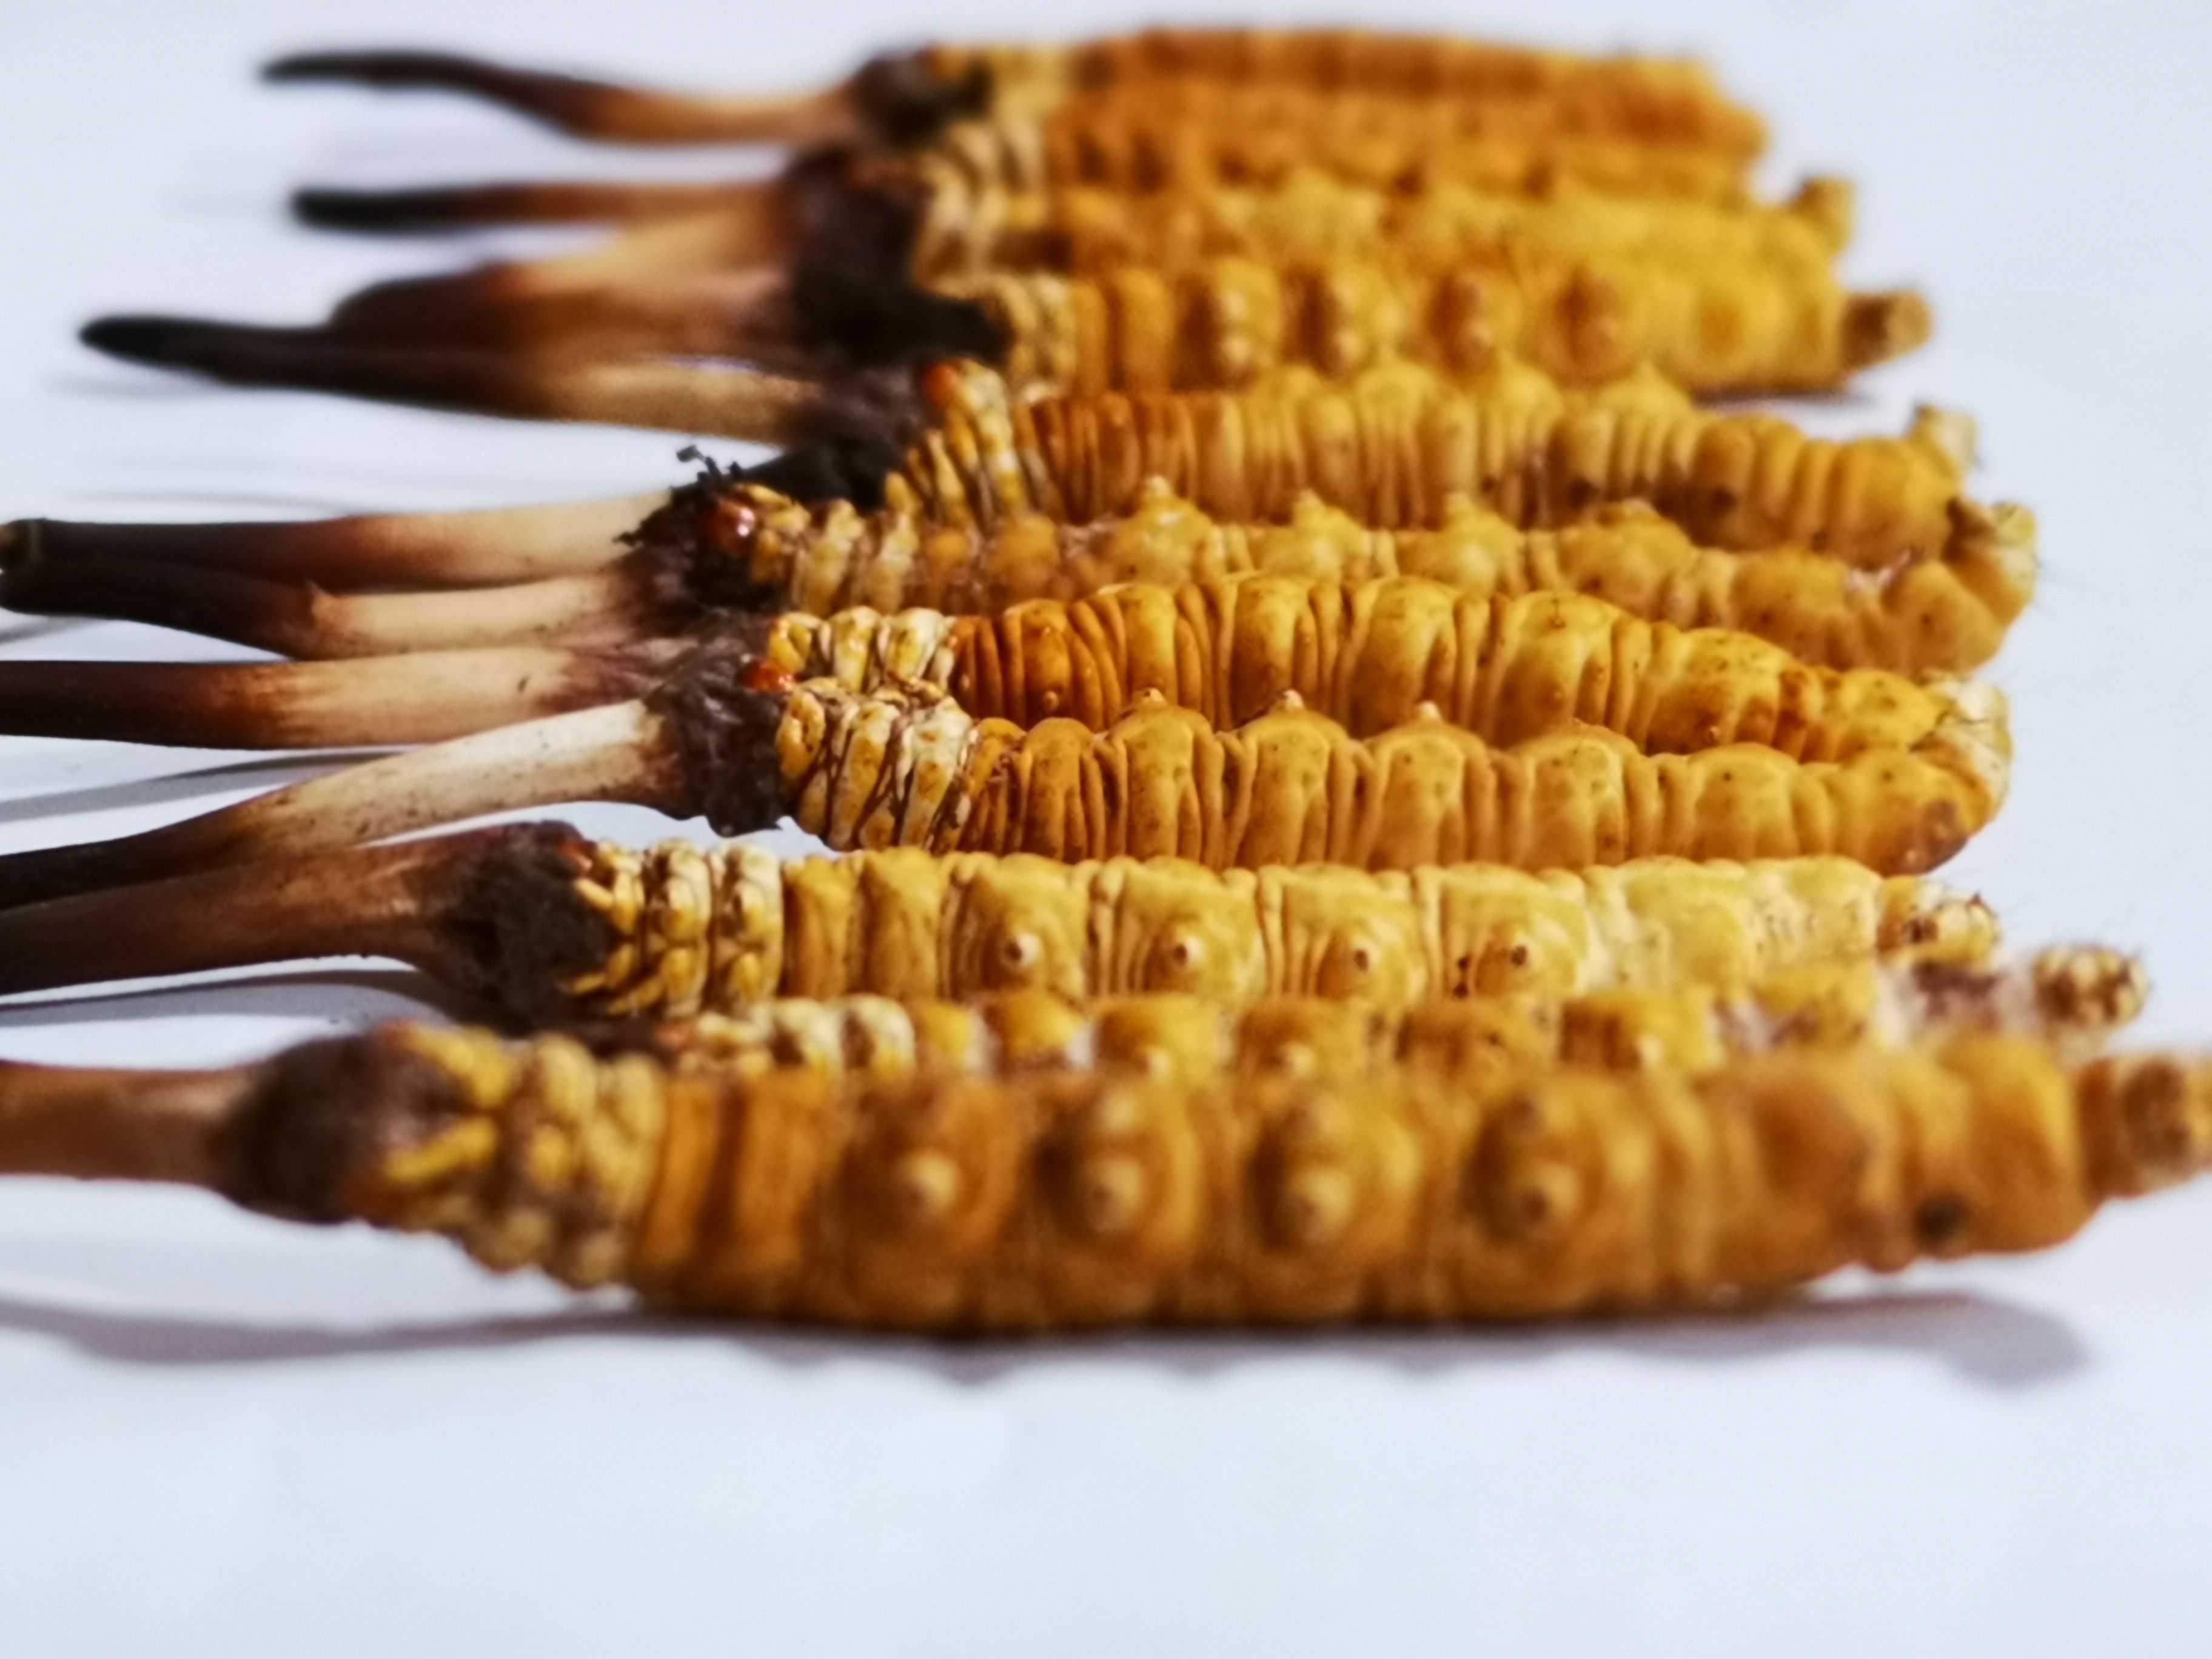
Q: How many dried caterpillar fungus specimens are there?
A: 11